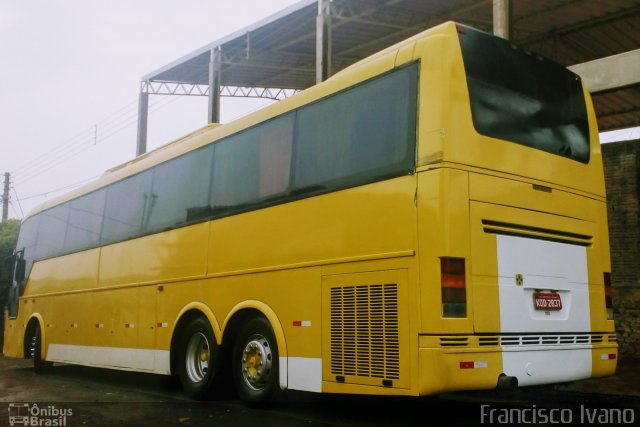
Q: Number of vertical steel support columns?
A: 4